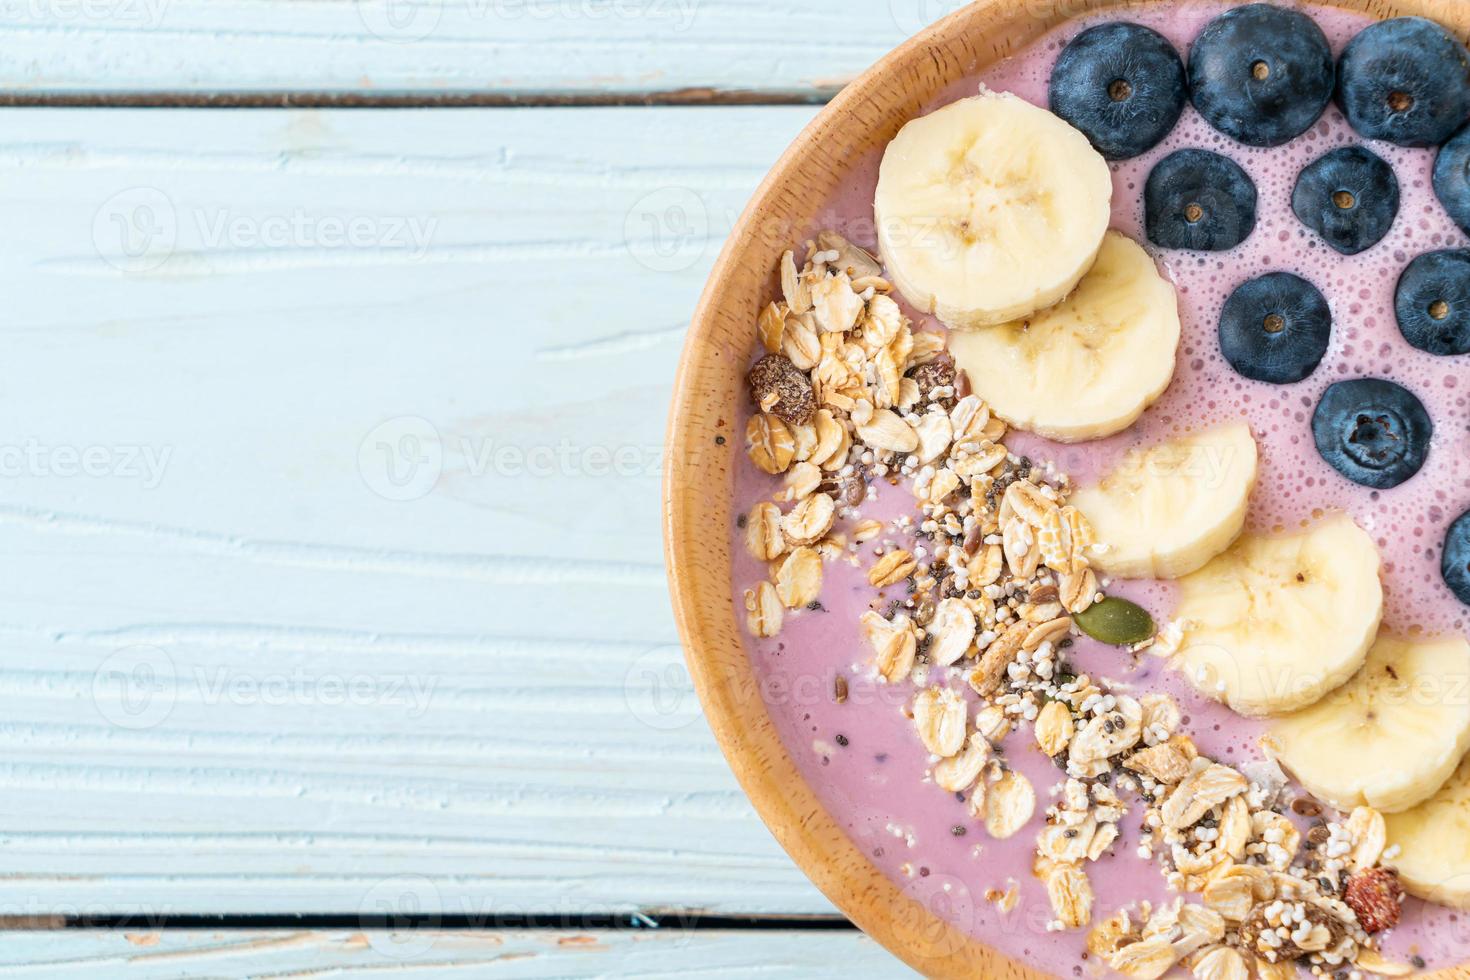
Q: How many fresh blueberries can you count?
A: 10